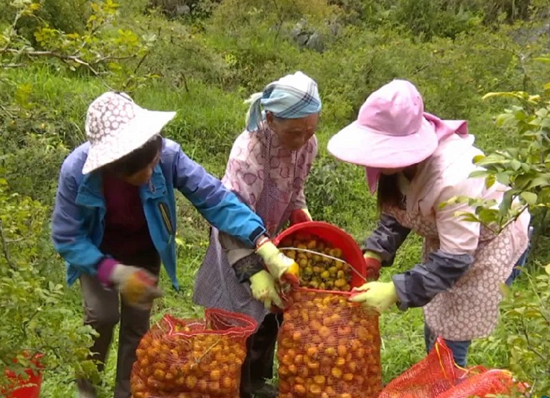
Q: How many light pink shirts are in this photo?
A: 2